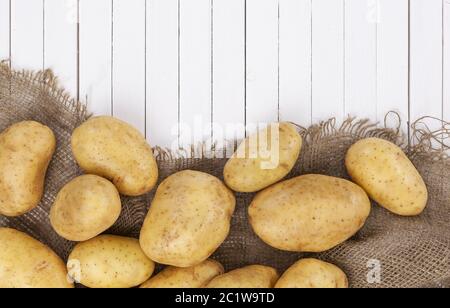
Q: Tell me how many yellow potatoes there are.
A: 12